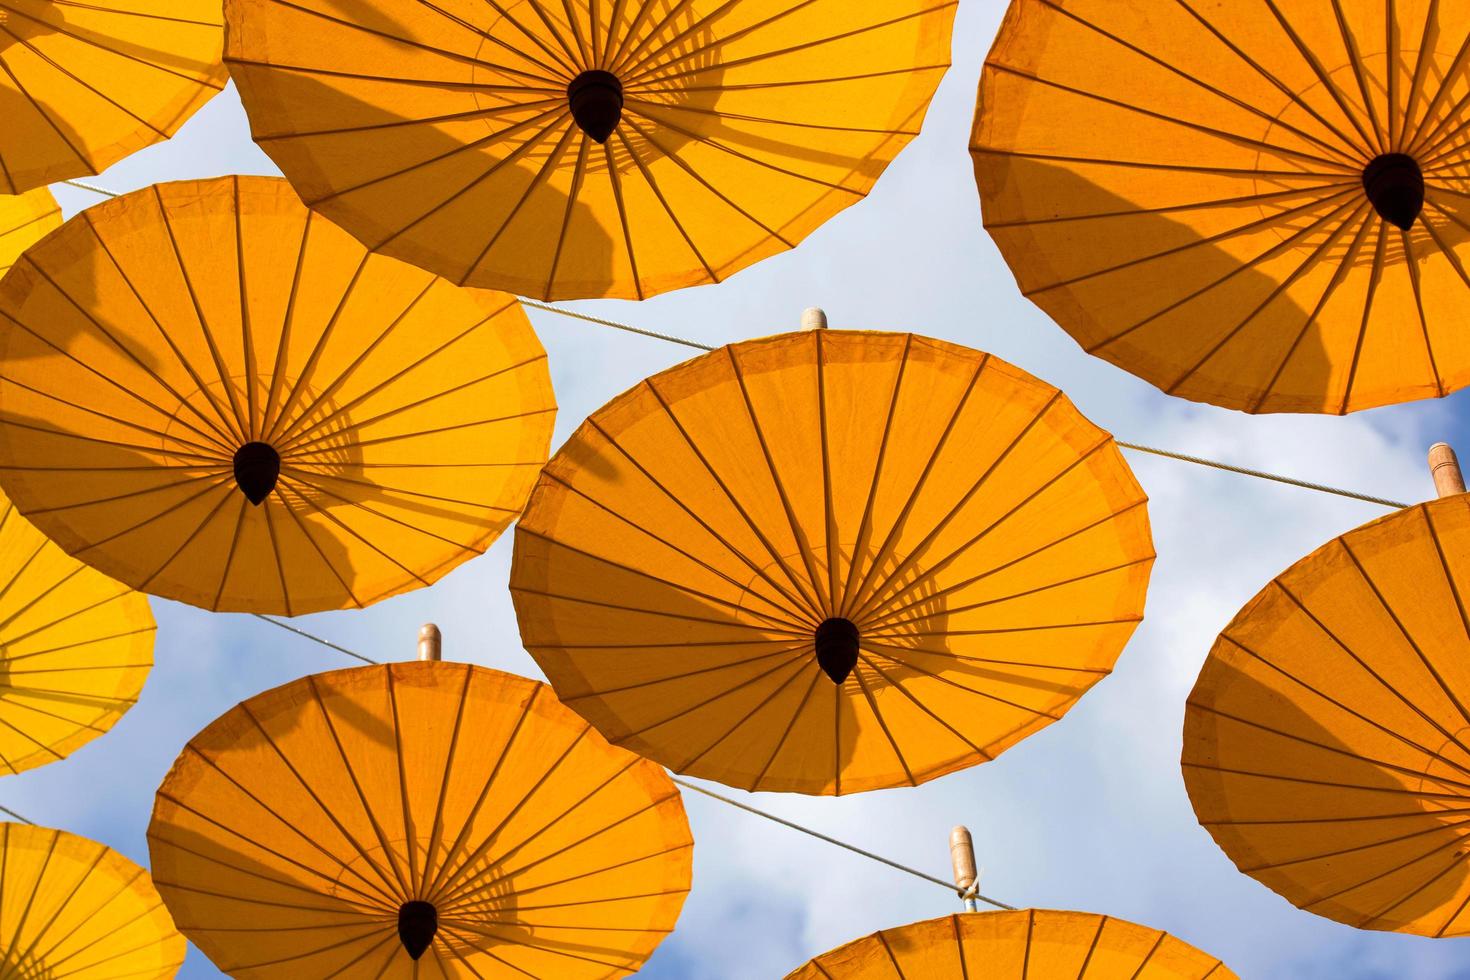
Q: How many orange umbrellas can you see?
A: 11